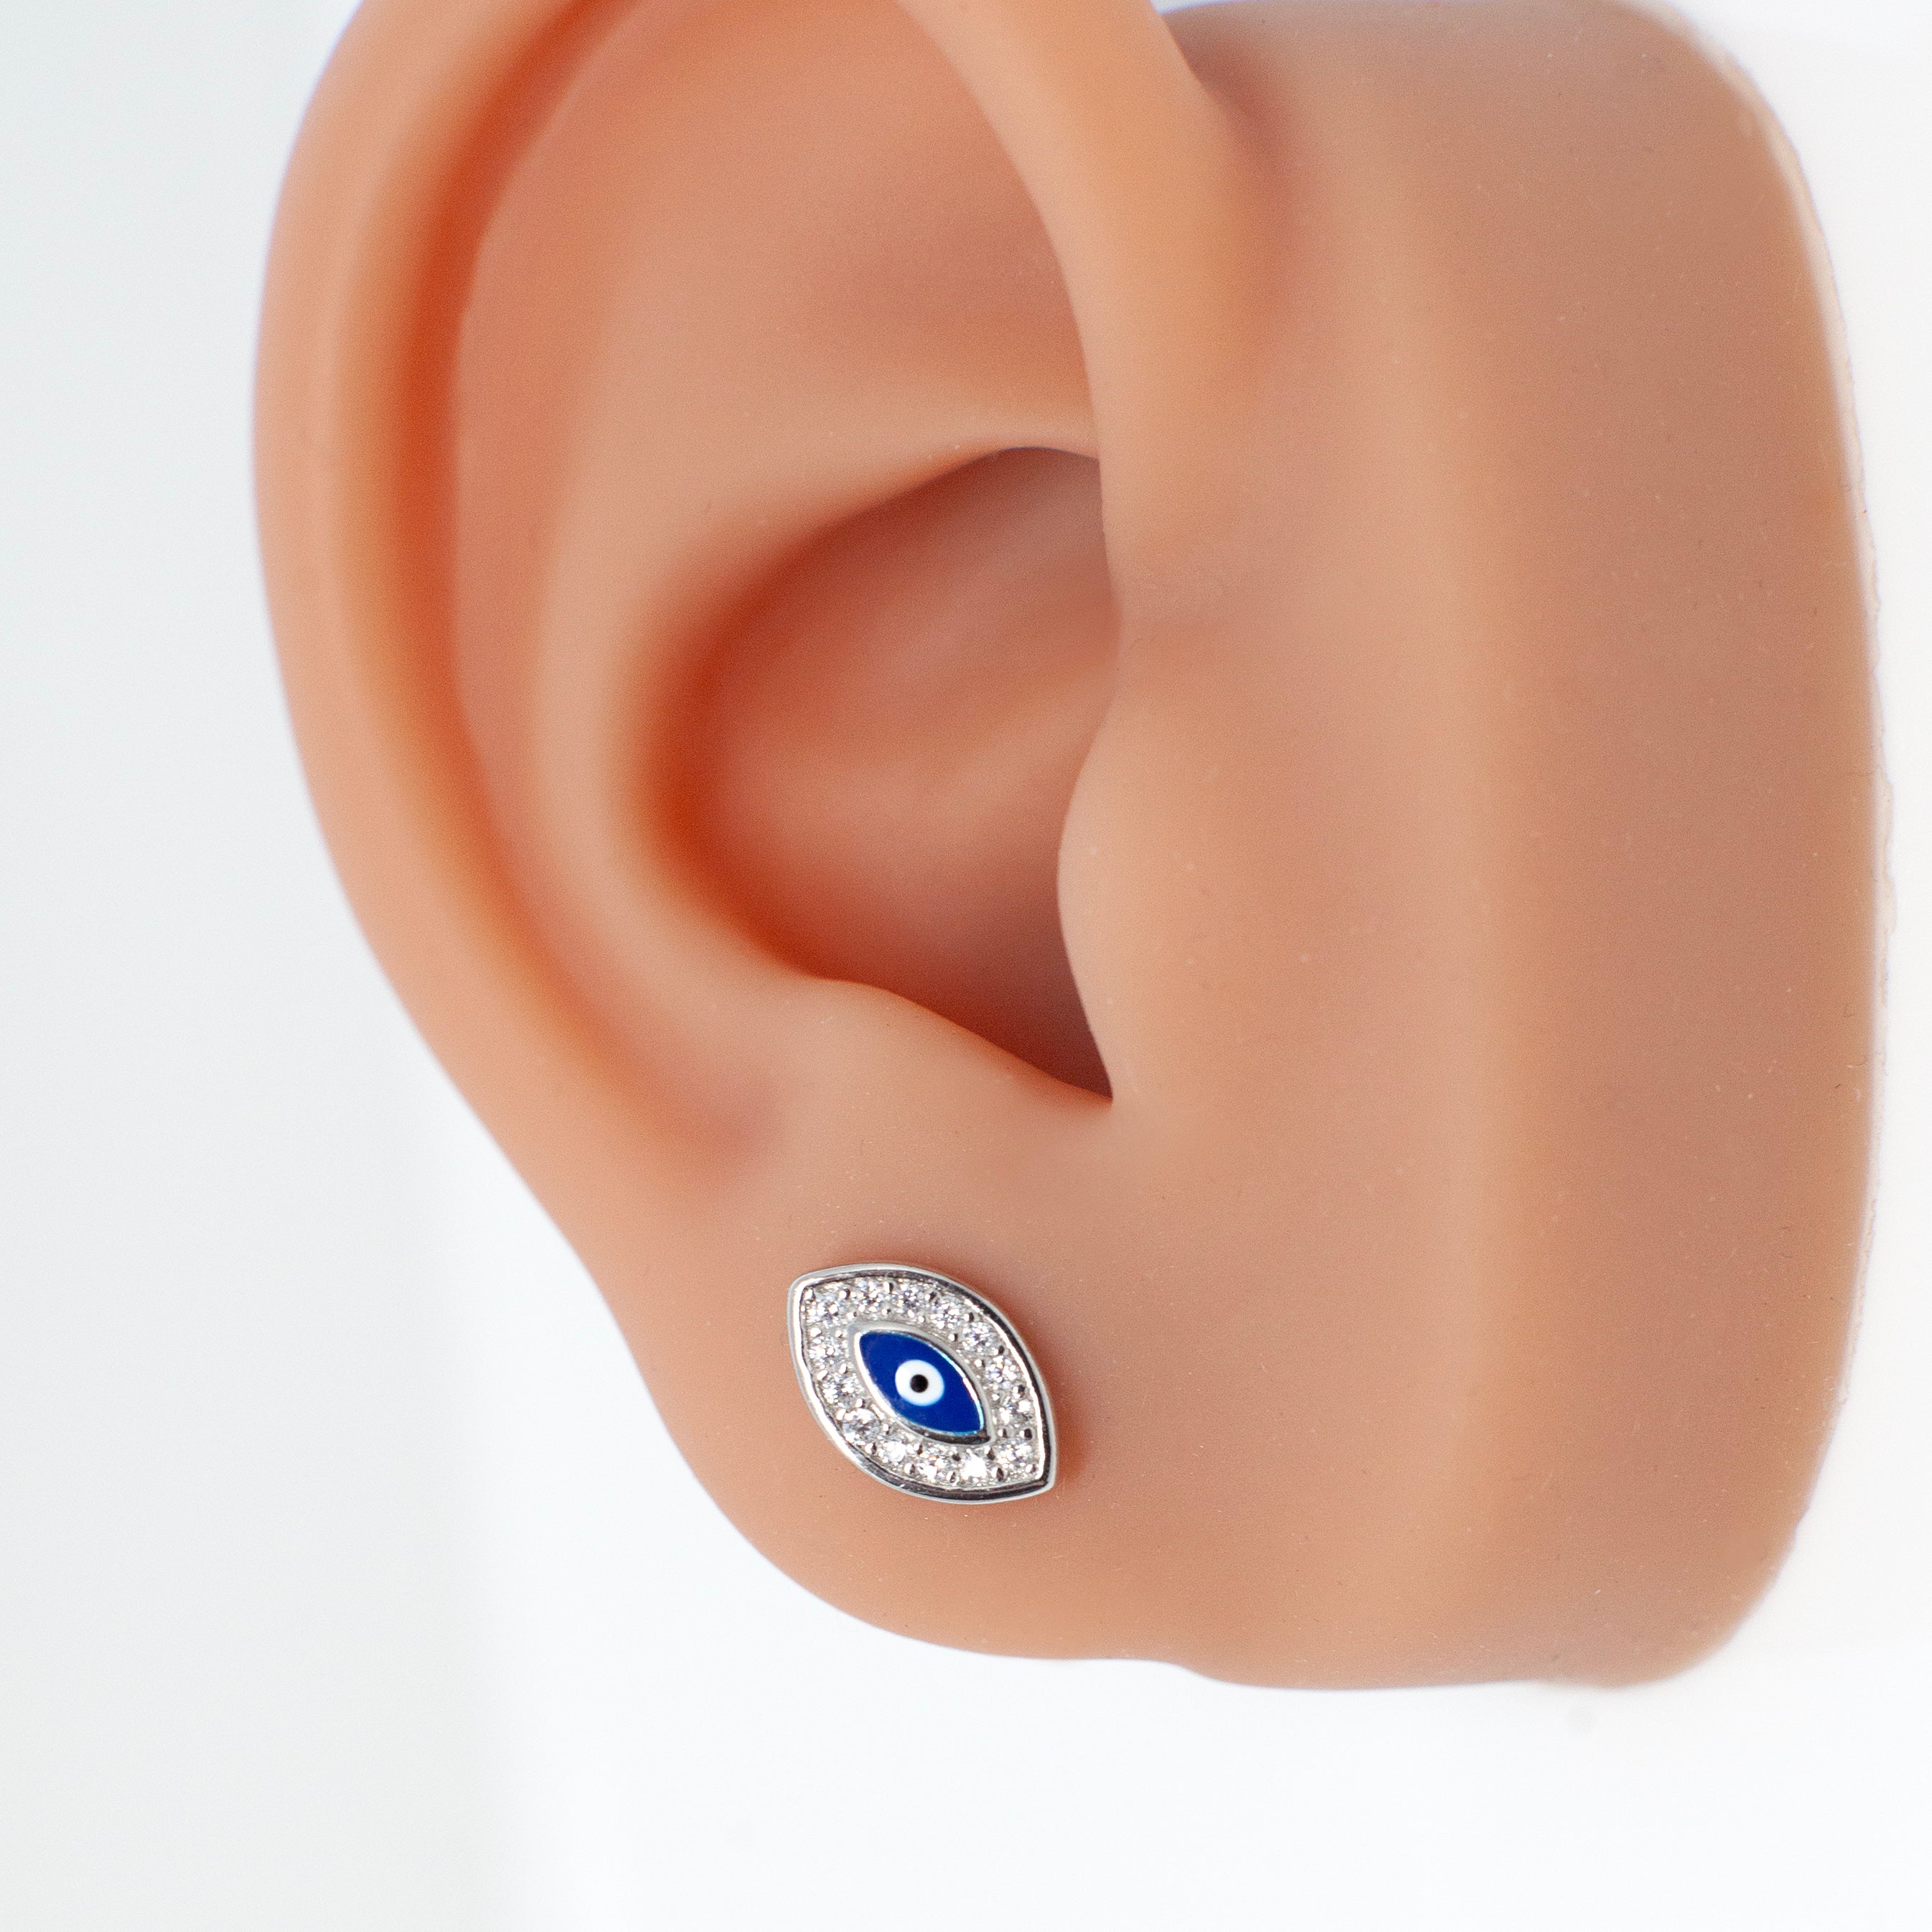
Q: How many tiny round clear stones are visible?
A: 14